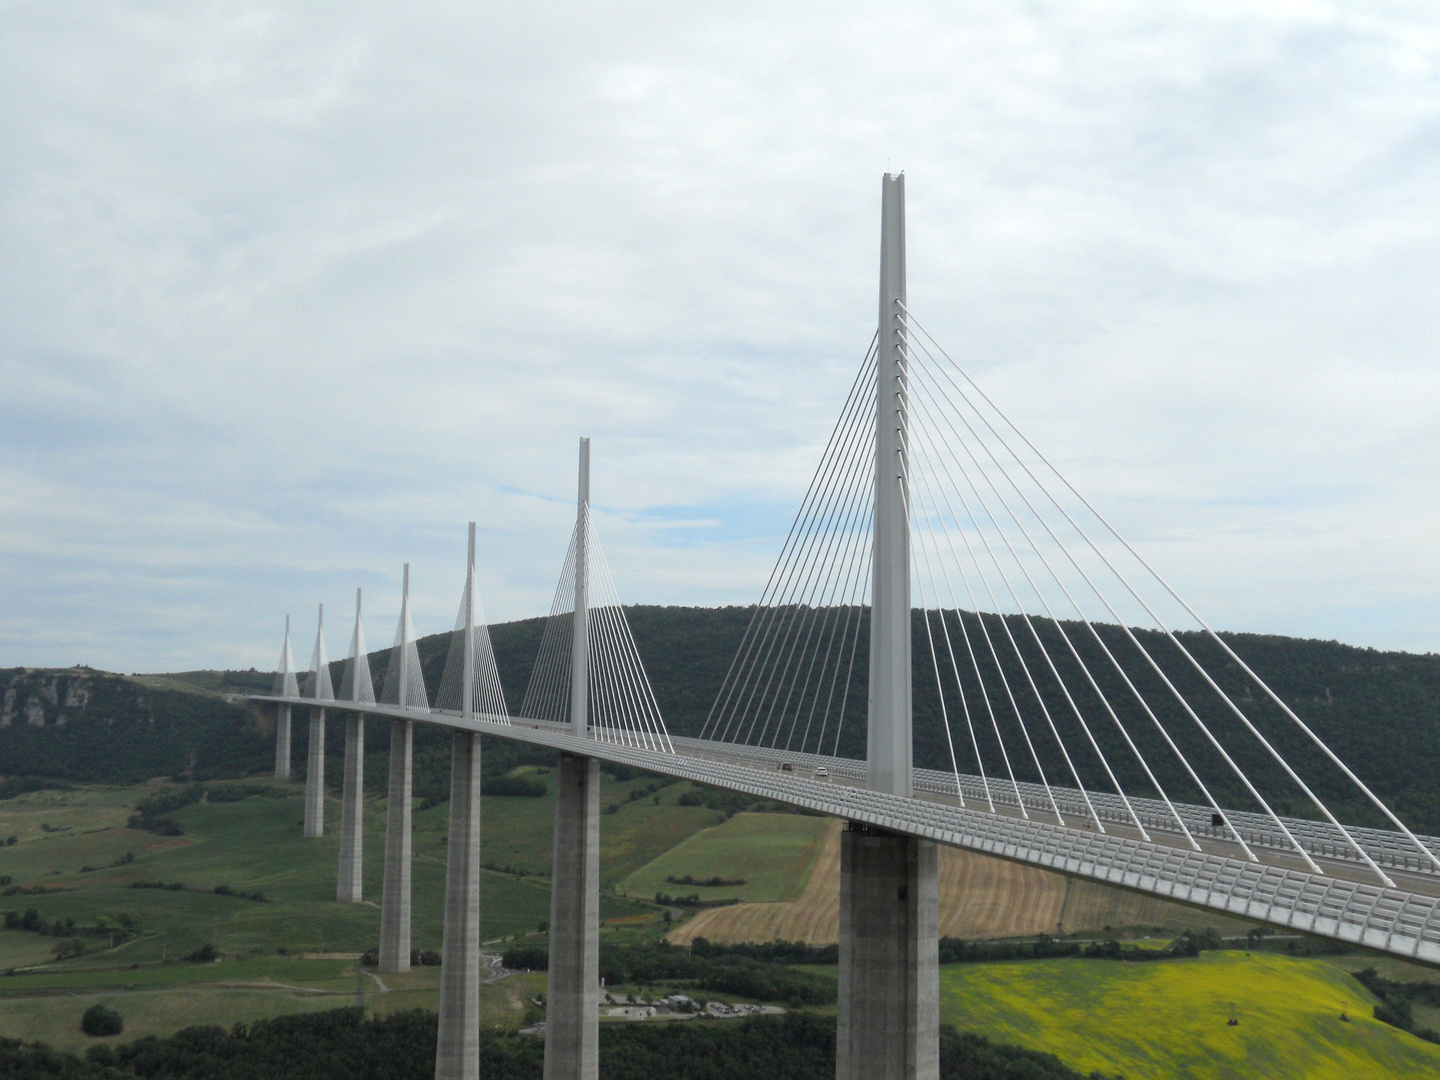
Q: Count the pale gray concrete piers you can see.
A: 7